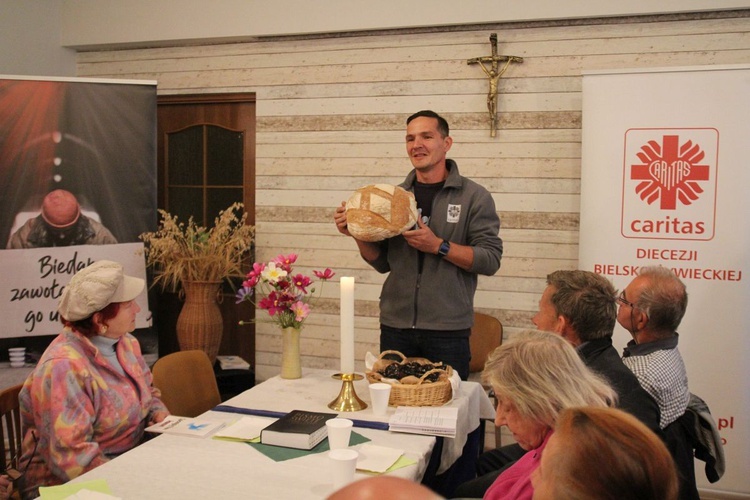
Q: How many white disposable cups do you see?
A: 3